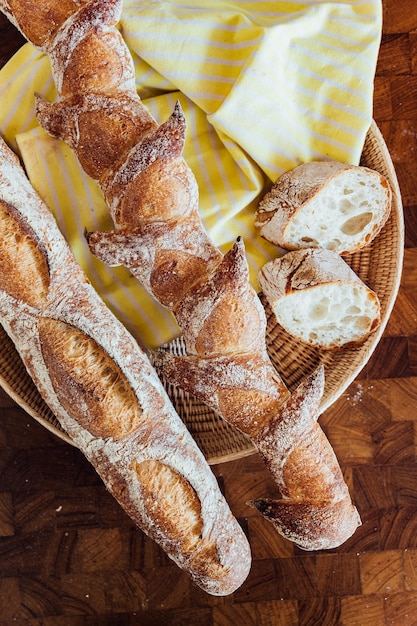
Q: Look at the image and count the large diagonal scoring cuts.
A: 3